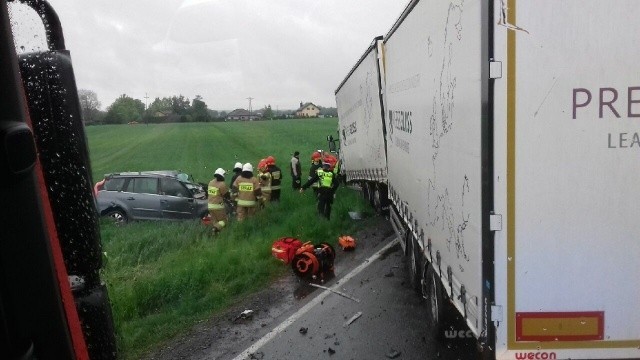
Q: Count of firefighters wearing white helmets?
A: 3